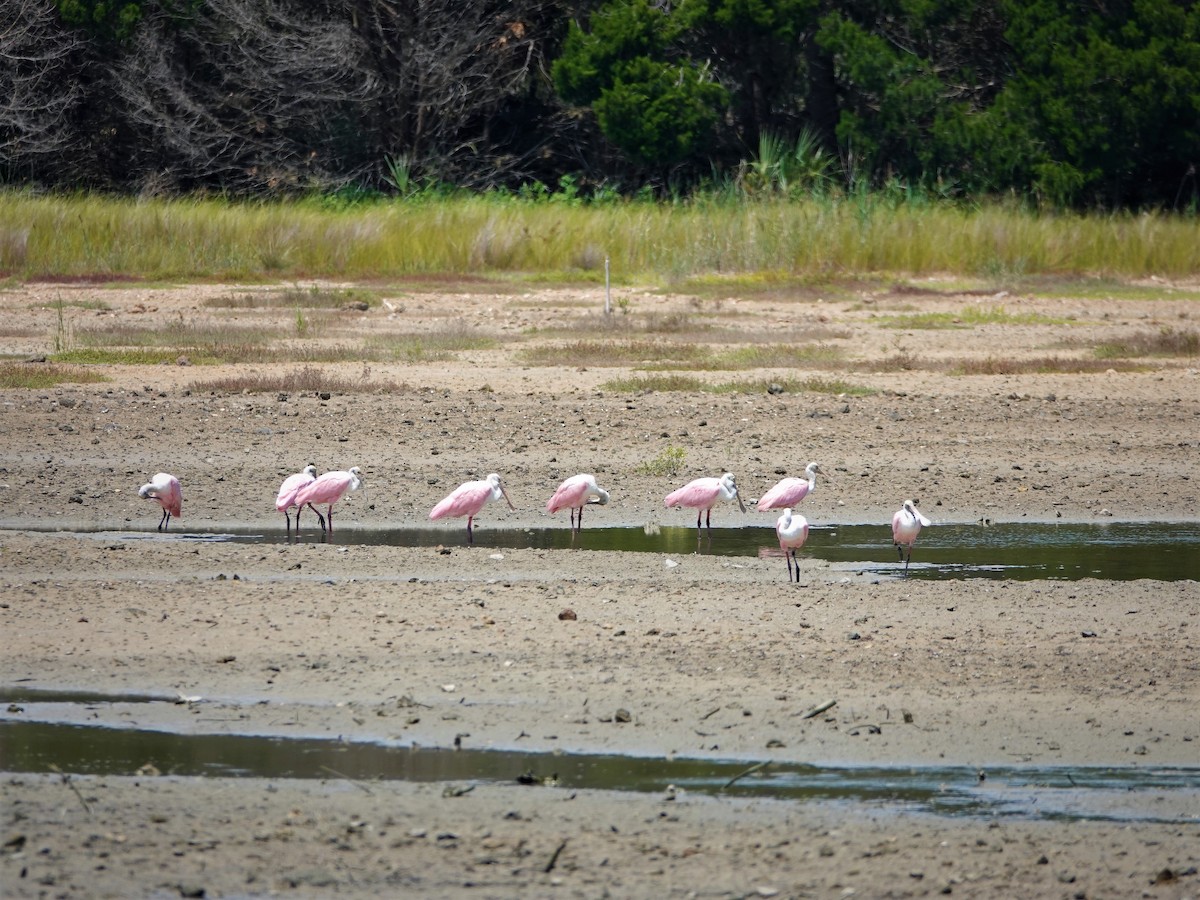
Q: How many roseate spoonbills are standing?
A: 9